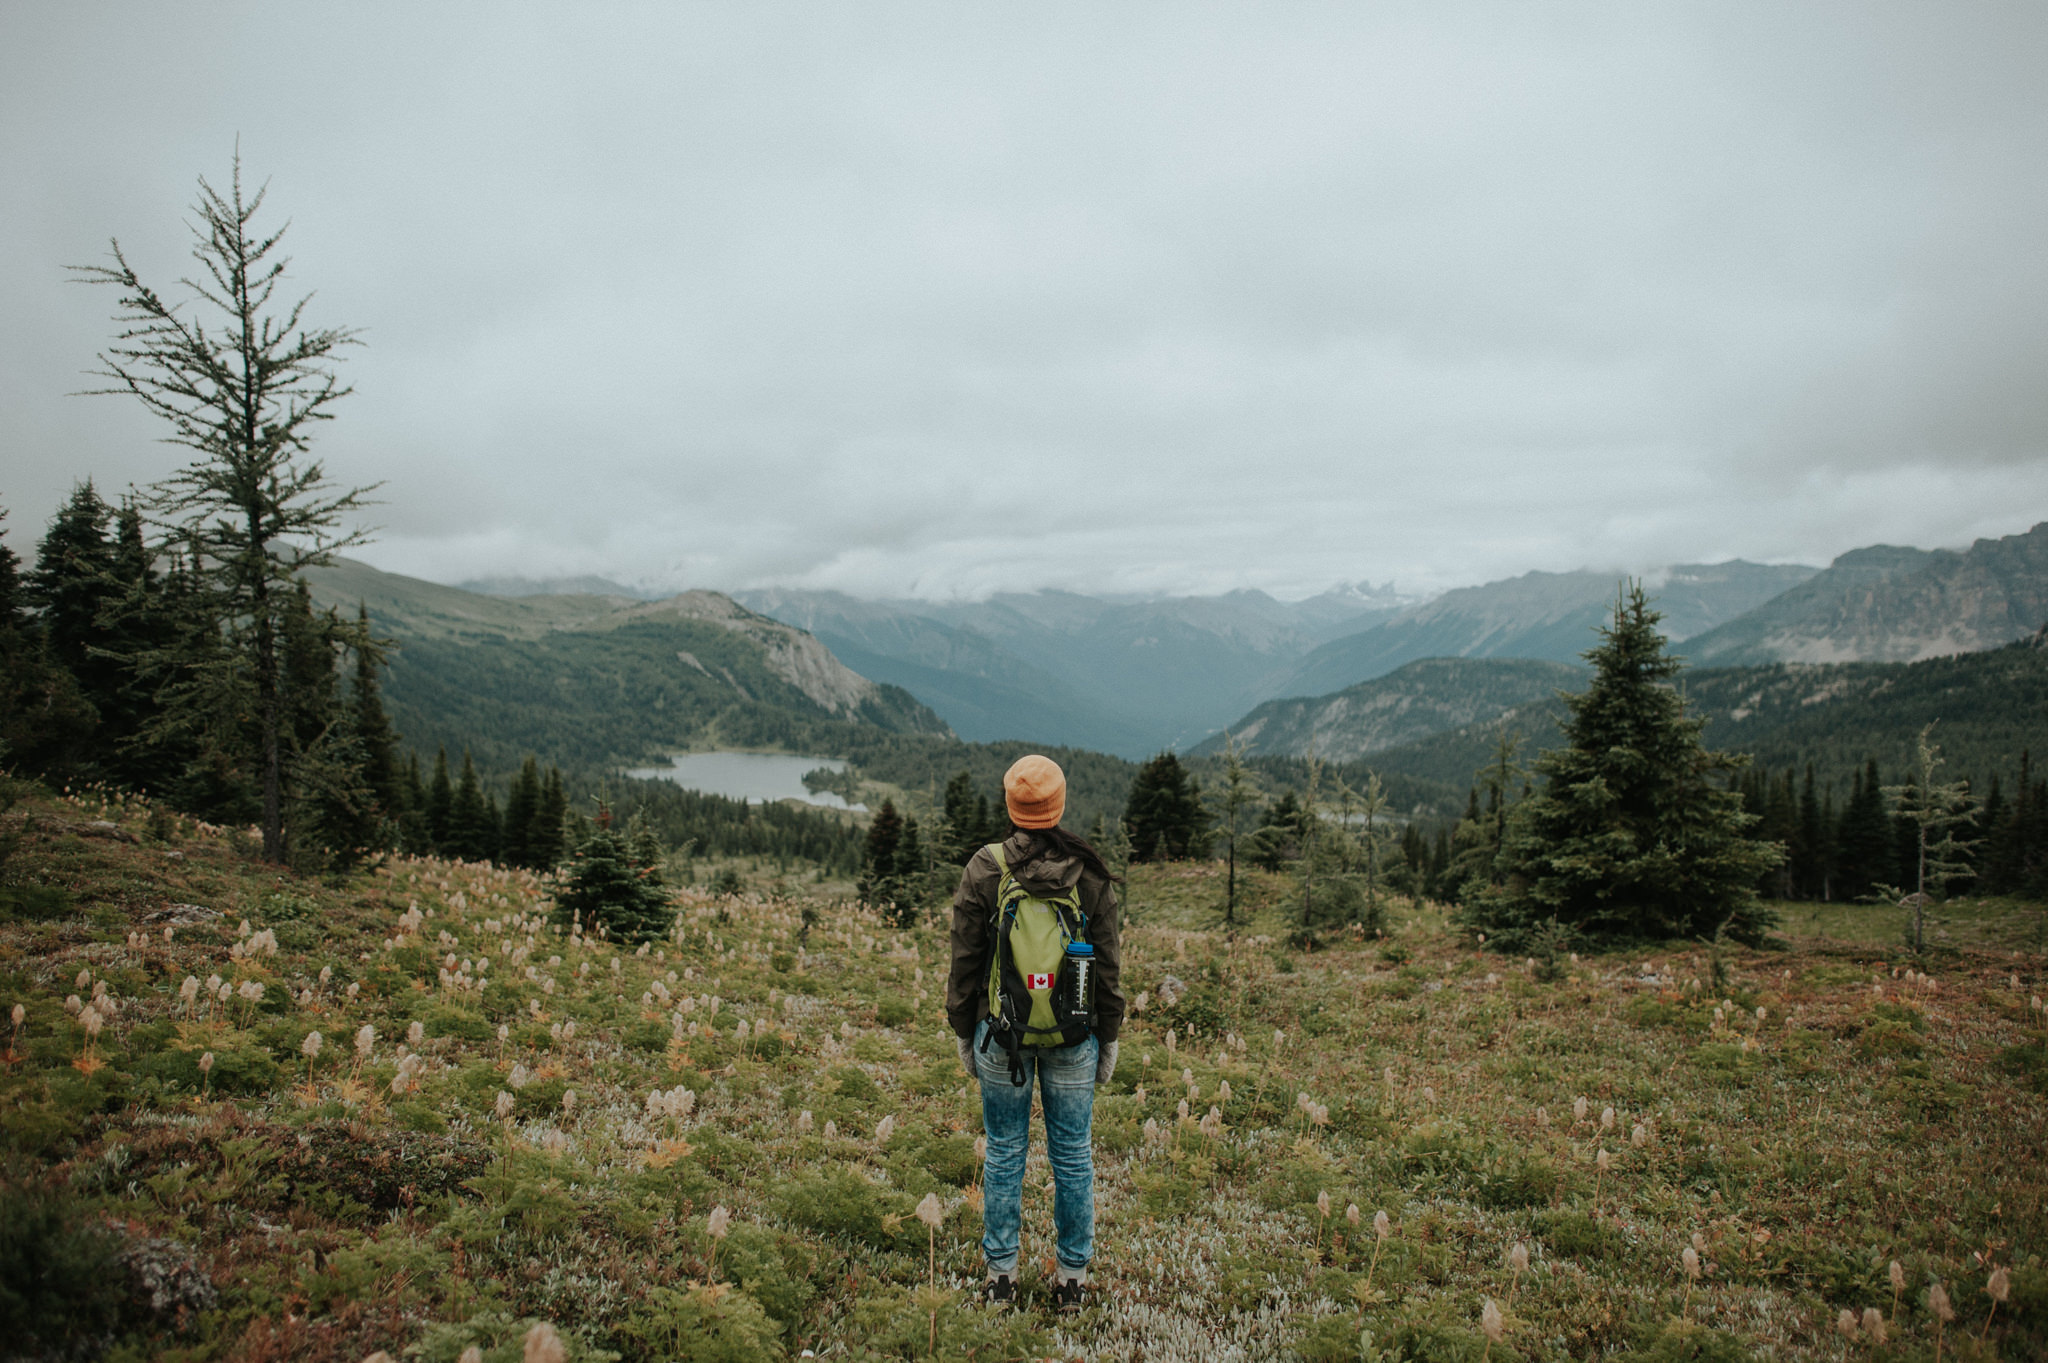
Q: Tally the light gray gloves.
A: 2